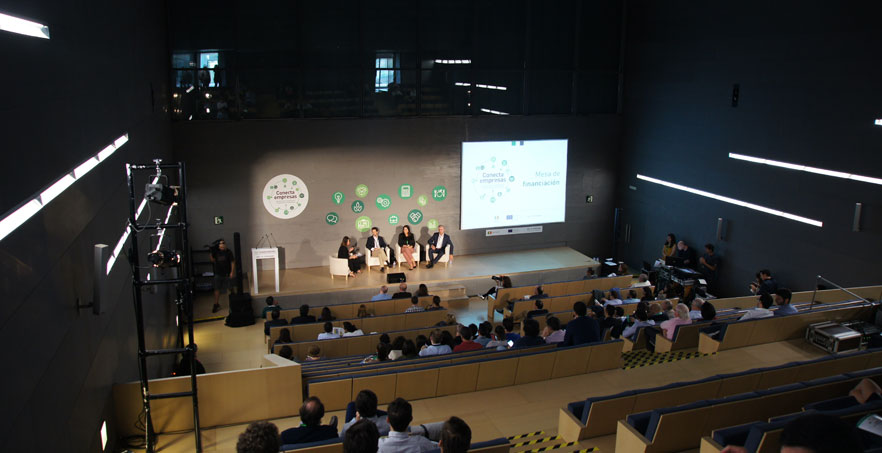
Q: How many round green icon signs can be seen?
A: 12